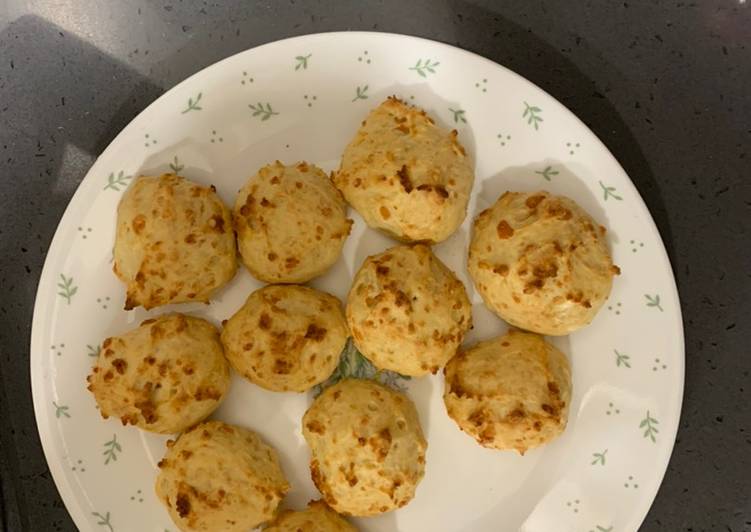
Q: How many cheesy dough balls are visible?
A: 11